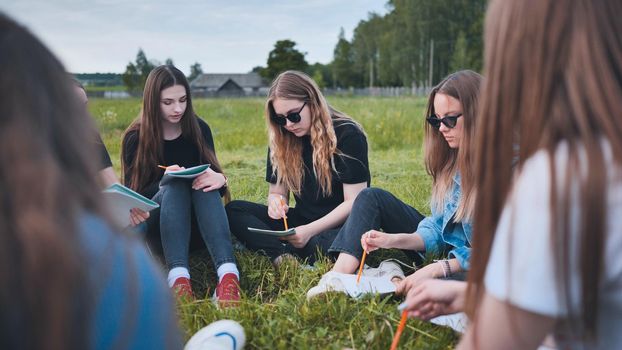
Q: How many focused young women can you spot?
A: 3